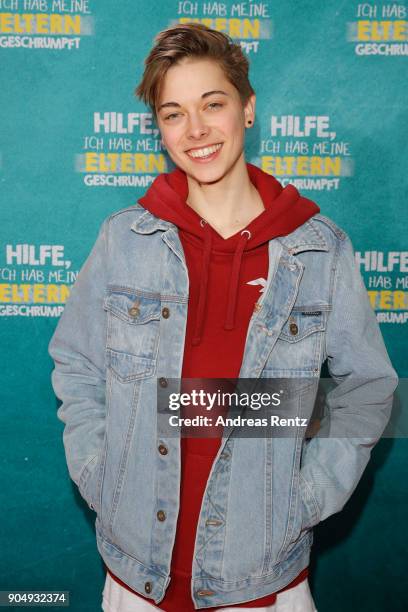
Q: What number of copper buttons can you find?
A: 7